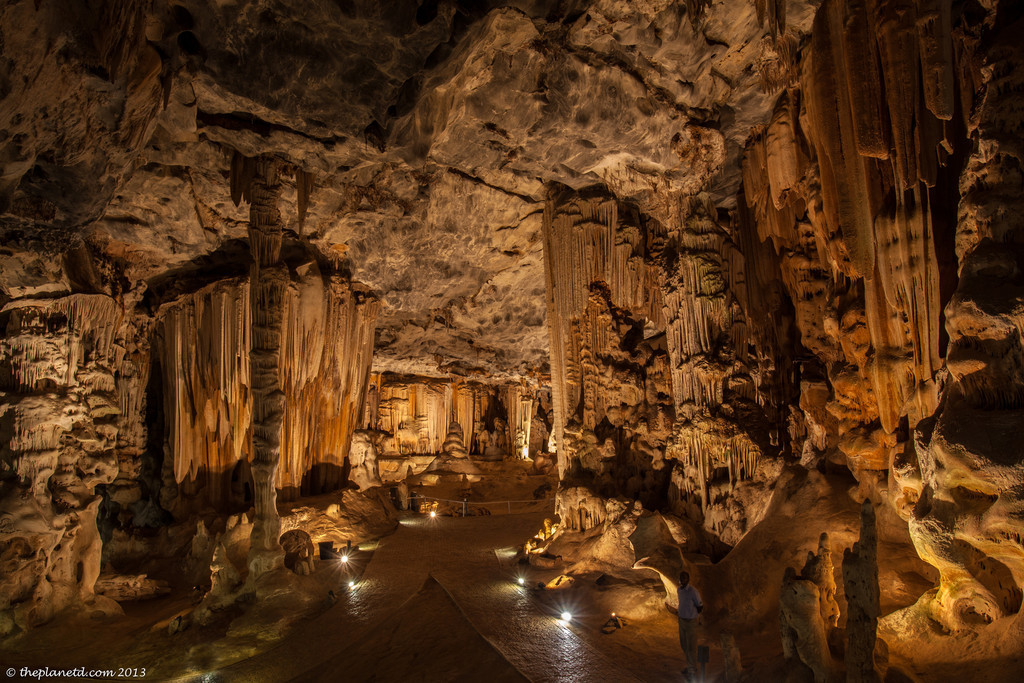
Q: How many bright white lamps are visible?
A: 5